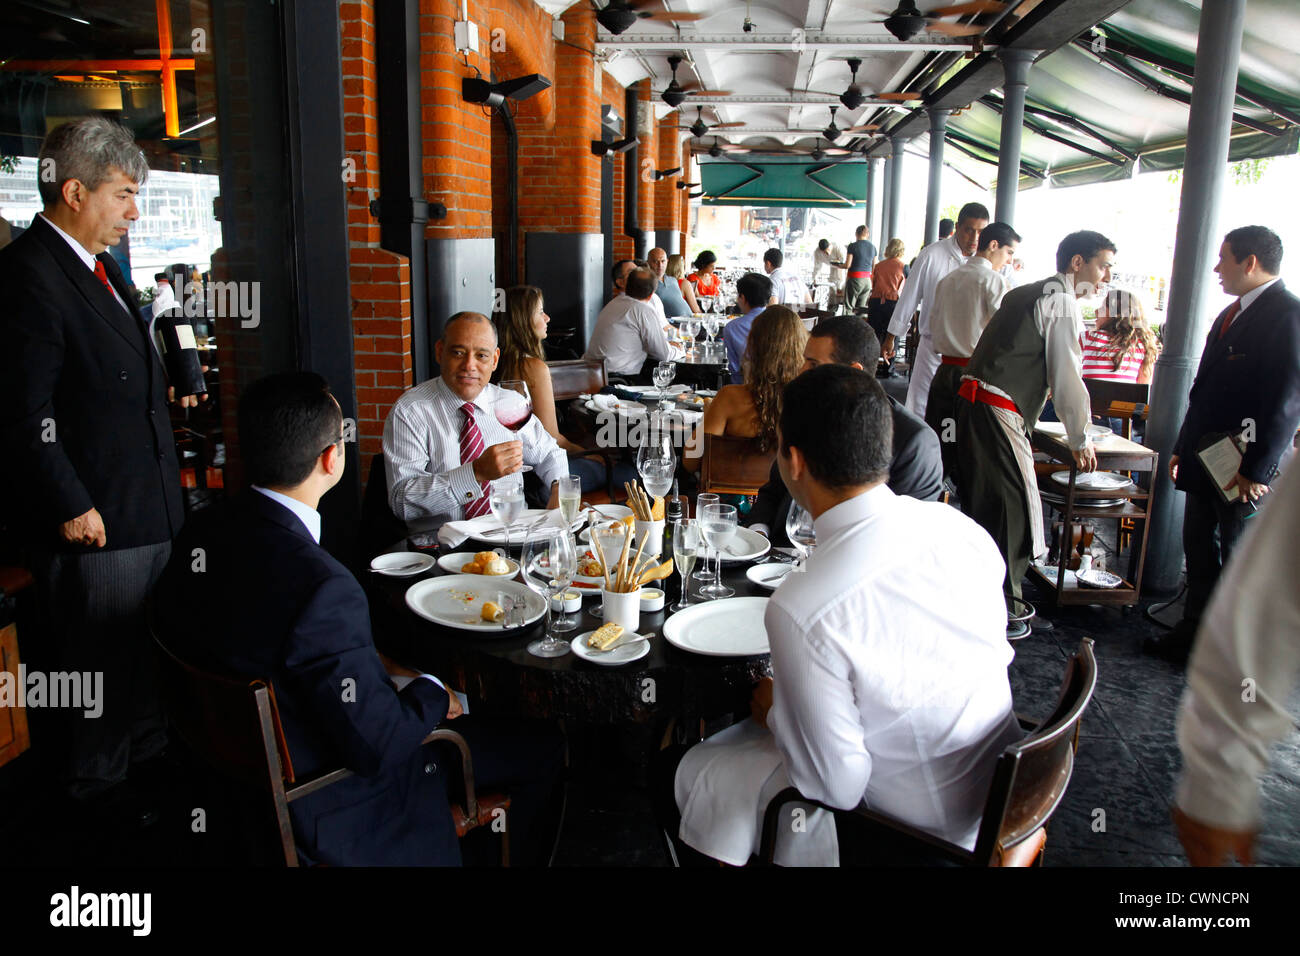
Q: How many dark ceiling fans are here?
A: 8